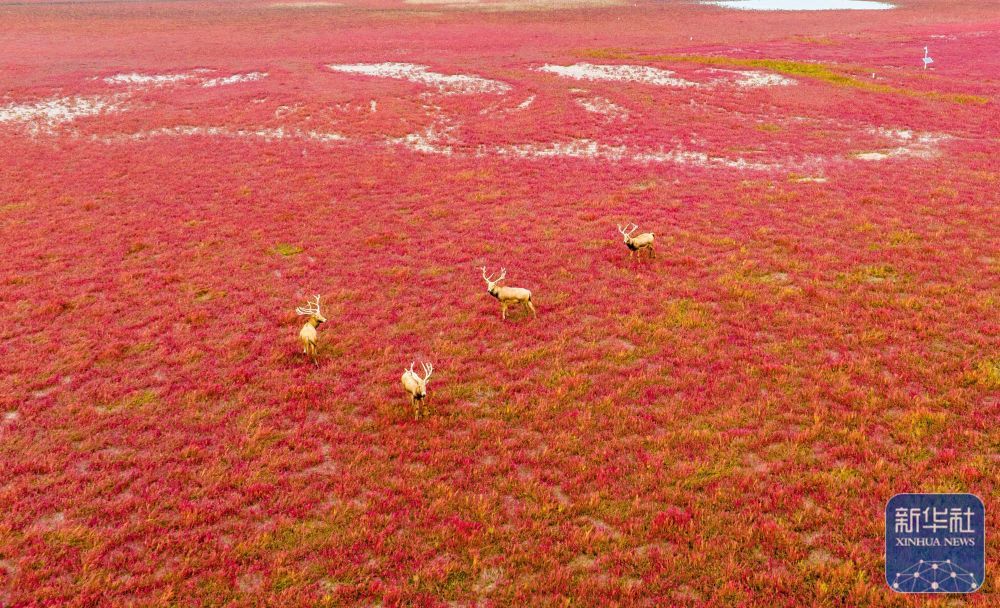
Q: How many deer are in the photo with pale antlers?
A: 4